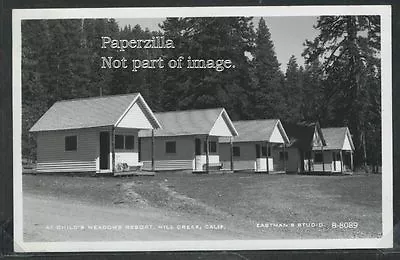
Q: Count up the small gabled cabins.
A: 5